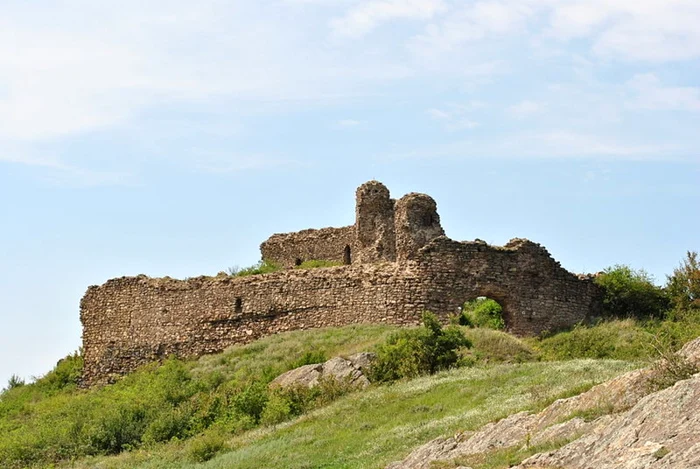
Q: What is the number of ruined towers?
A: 2